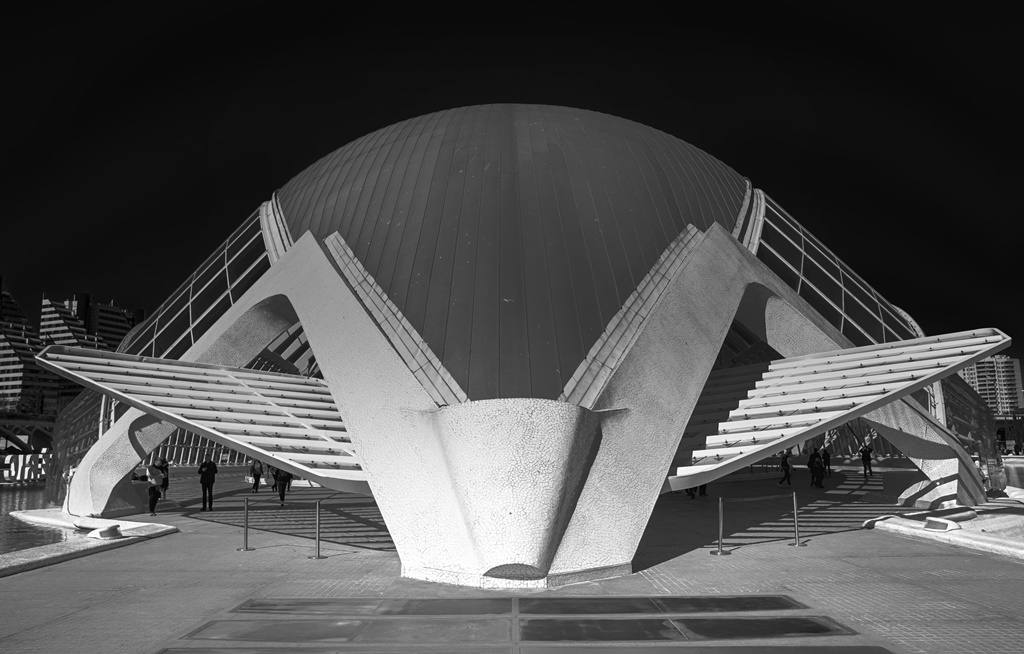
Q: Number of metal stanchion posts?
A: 4